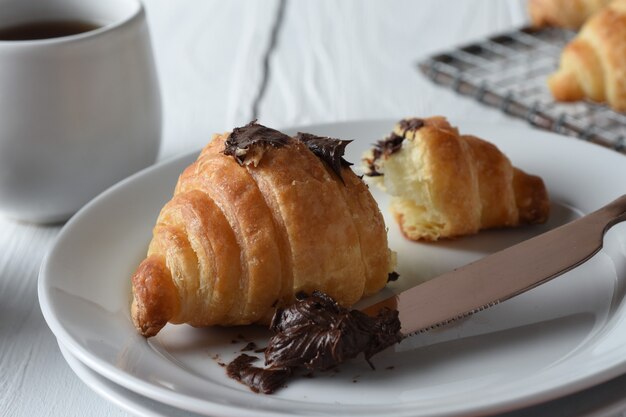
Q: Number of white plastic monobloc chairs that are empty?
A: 0